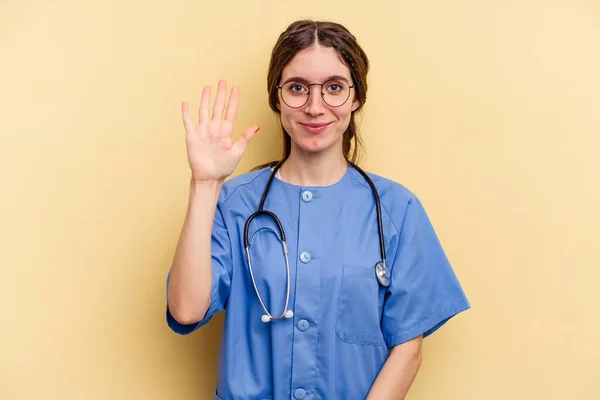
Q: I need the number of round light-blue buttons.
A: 4